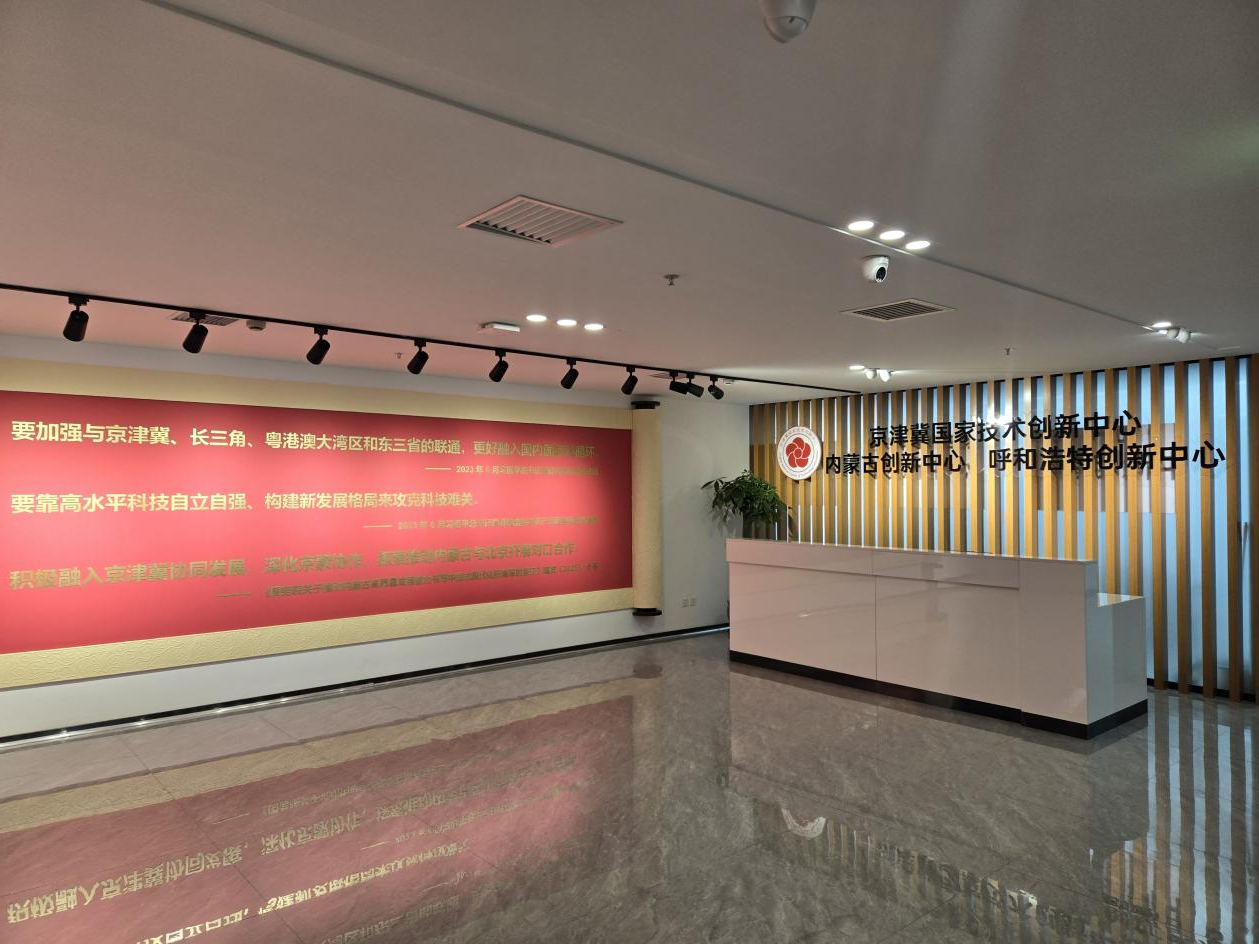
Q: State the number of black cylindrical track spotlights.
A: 10